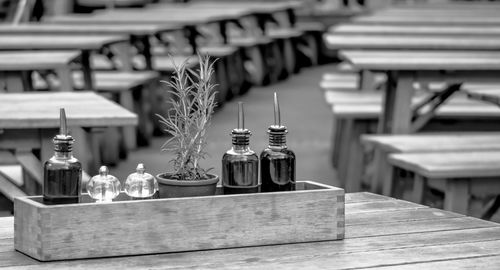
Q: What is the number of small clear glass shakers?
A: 2